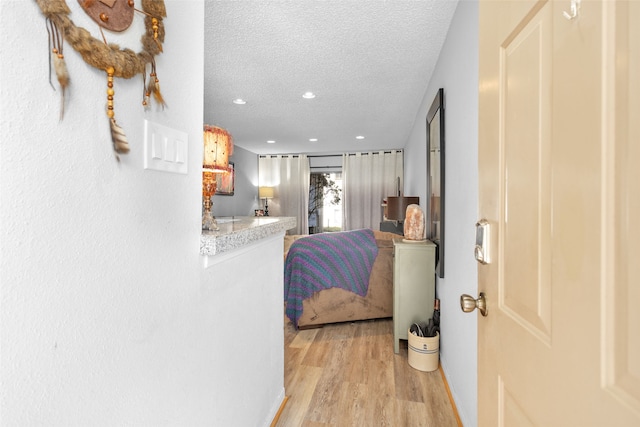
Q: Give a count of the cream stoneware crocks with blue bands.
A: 1